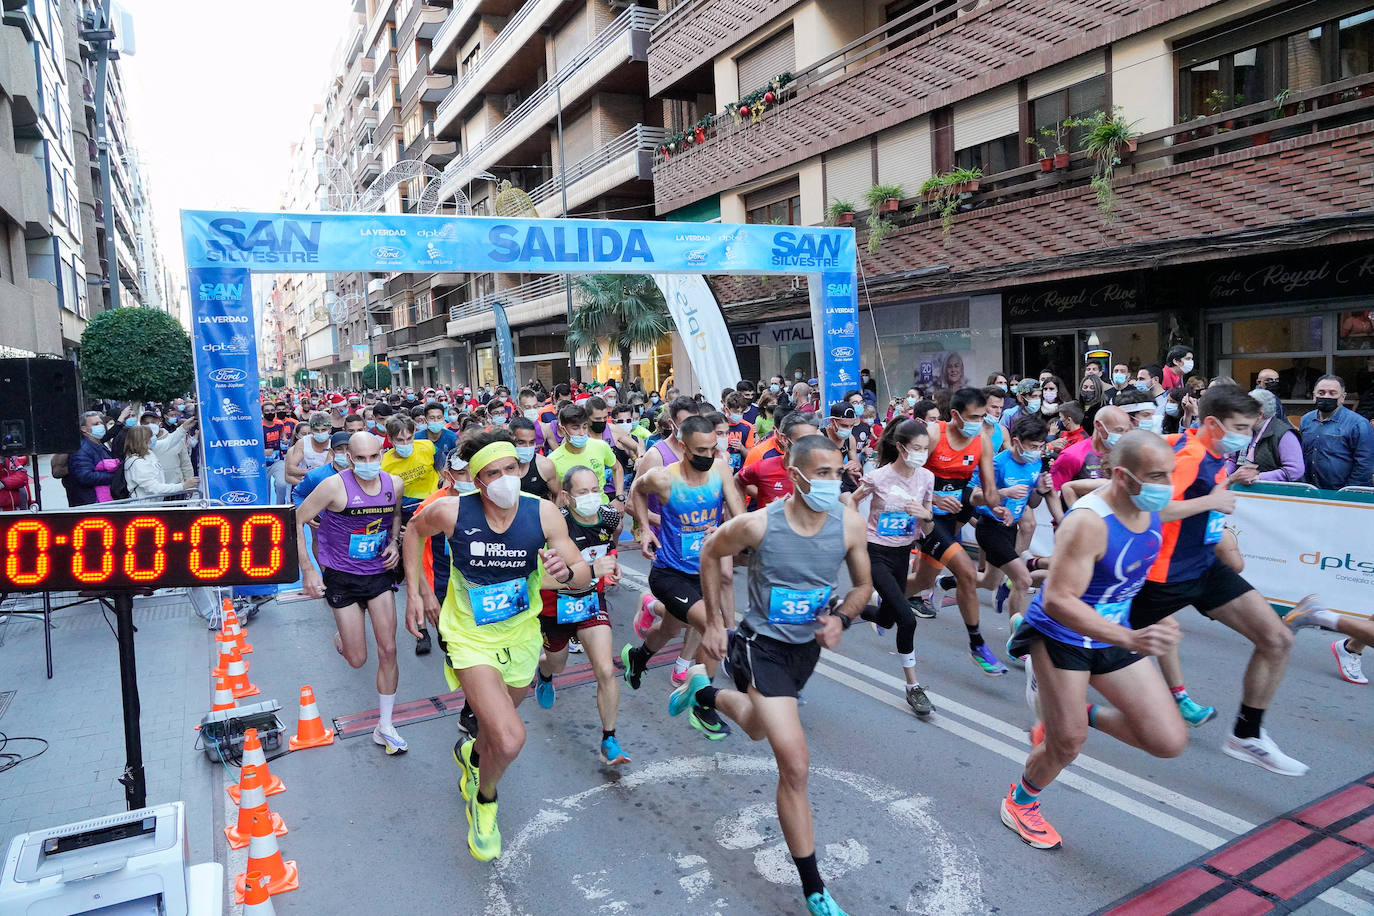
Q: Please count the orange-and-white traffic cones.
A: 10